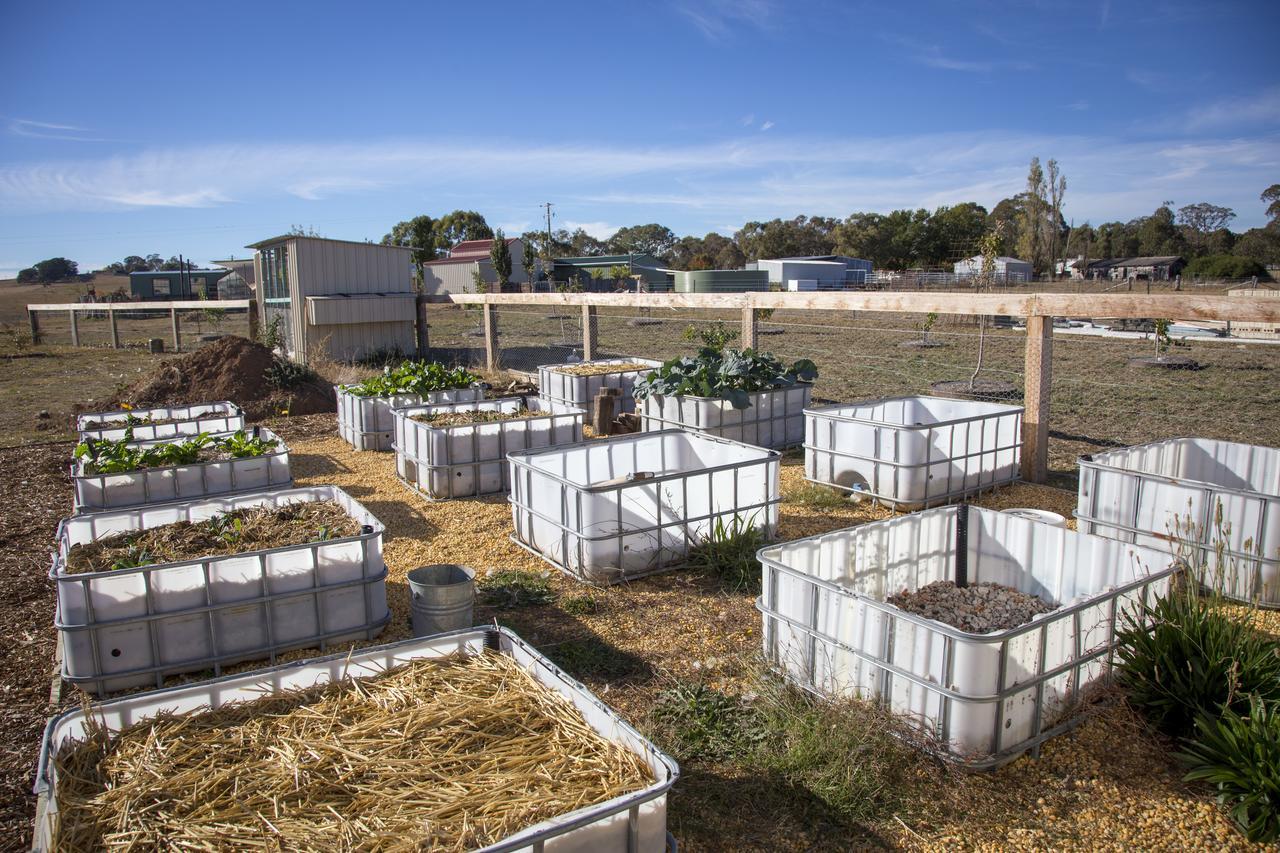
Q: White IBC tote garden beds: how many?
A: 12